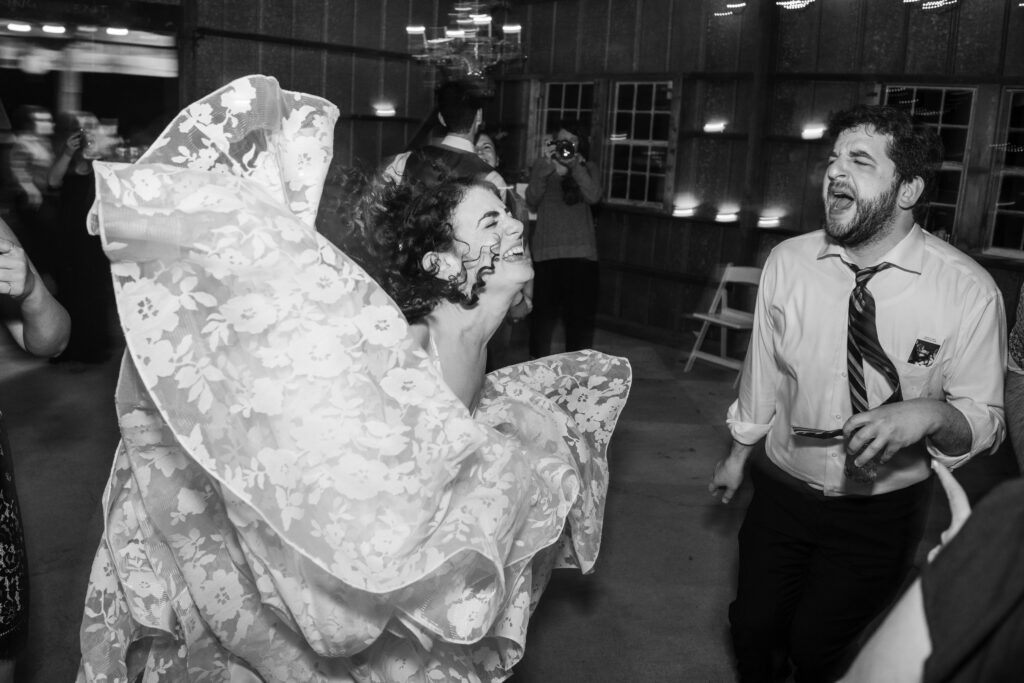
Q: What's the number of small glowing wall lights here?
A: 6